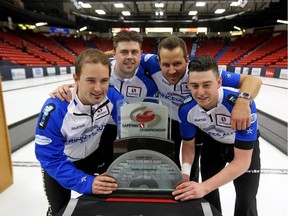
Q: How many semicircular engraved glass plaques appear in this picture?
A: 1